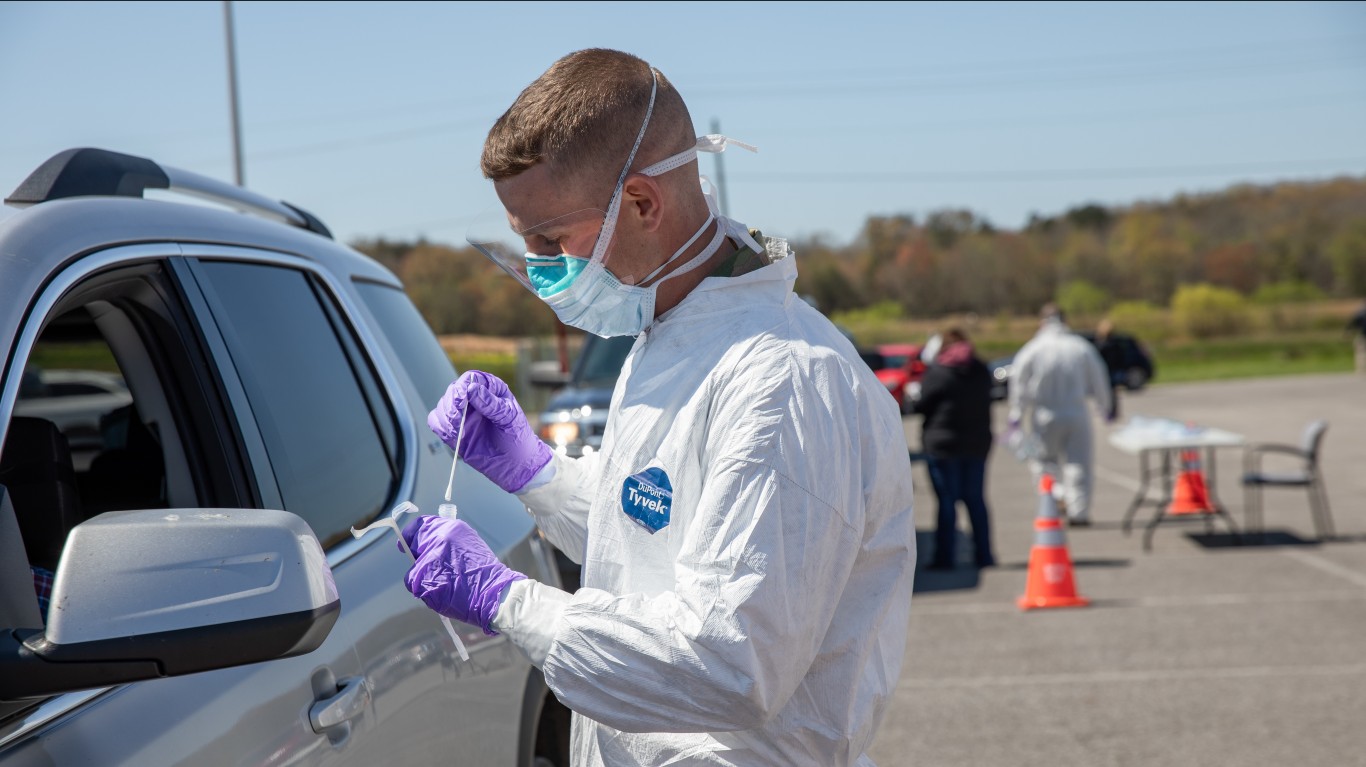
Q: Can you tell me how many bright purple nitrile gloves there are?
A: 2